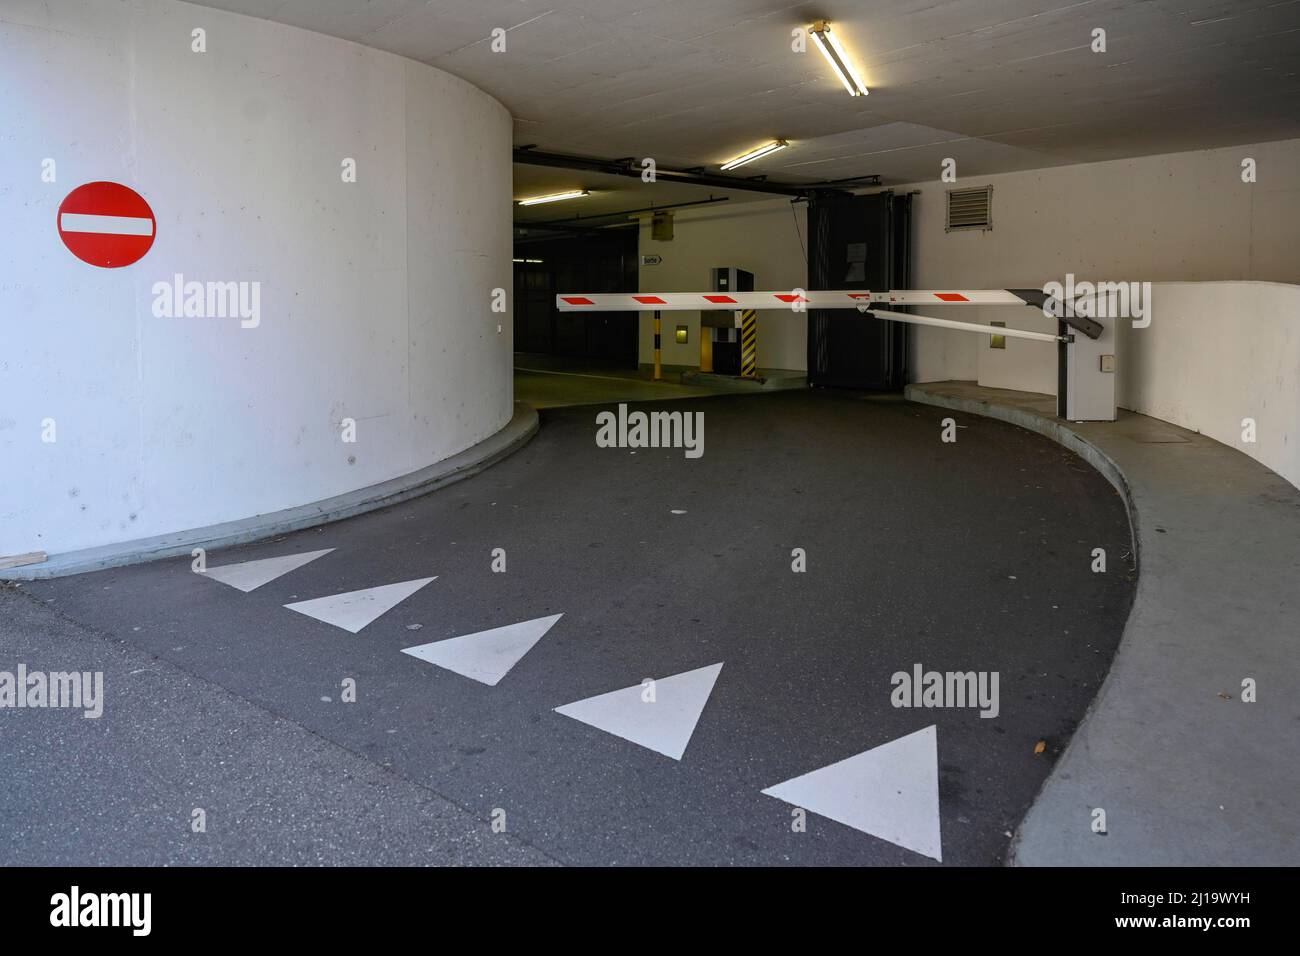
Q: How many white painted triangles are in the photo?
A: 5